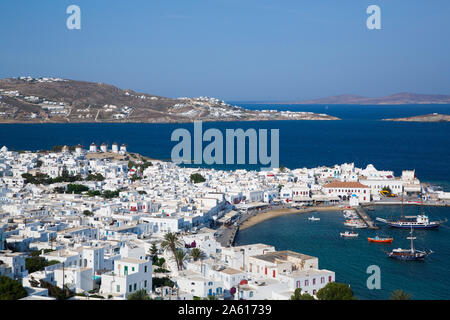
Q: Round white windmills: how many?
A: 5